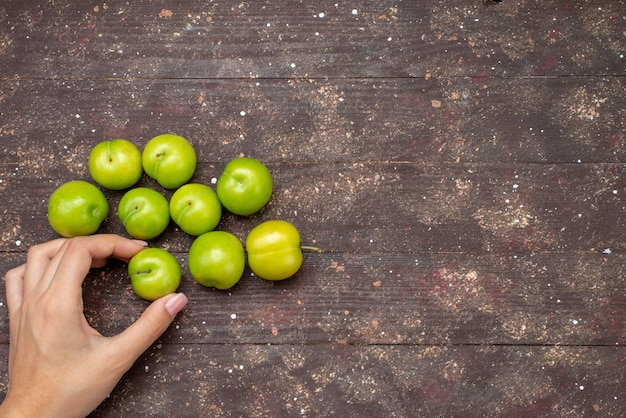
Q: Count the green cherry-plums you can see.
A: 9